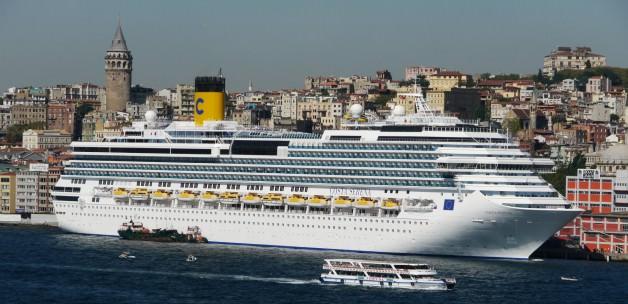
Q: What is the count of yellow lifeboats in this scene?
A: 13